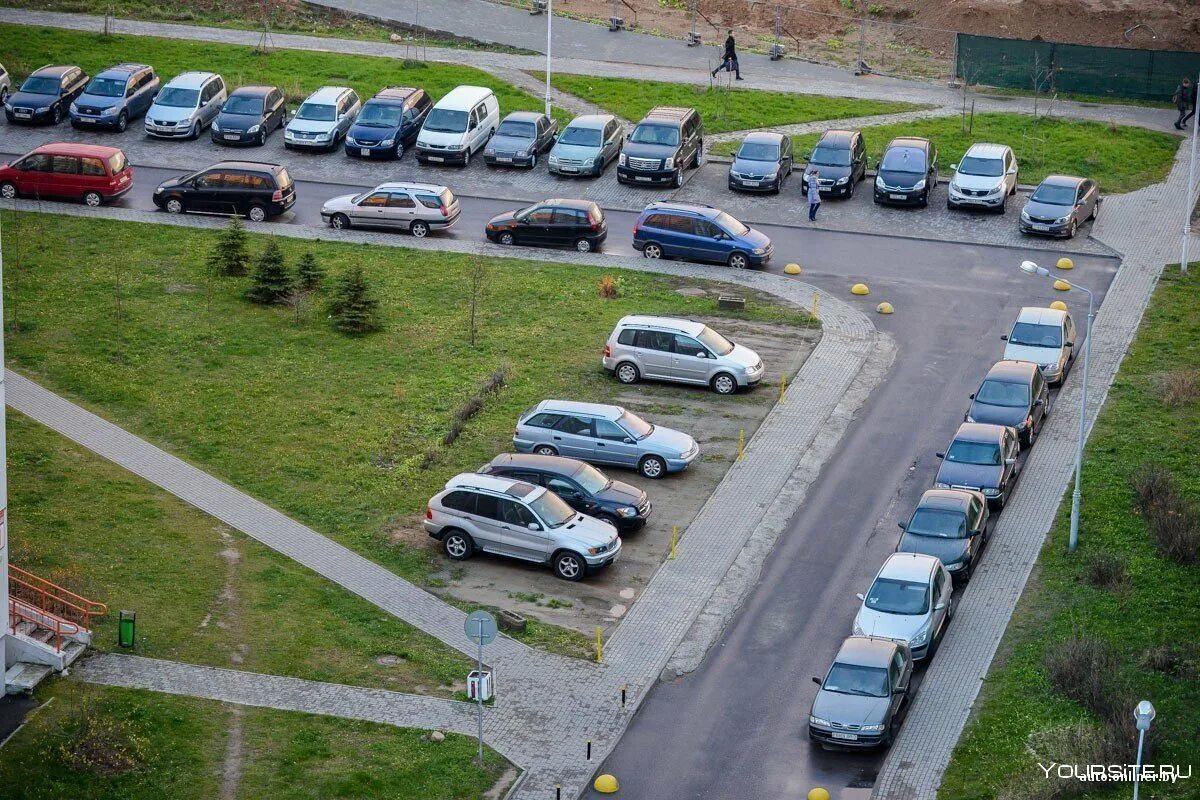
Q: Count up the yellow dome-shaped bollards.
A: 8